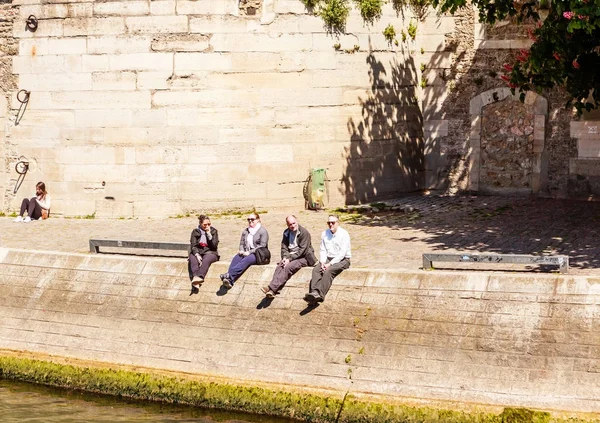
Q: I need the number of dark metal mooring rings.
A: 3